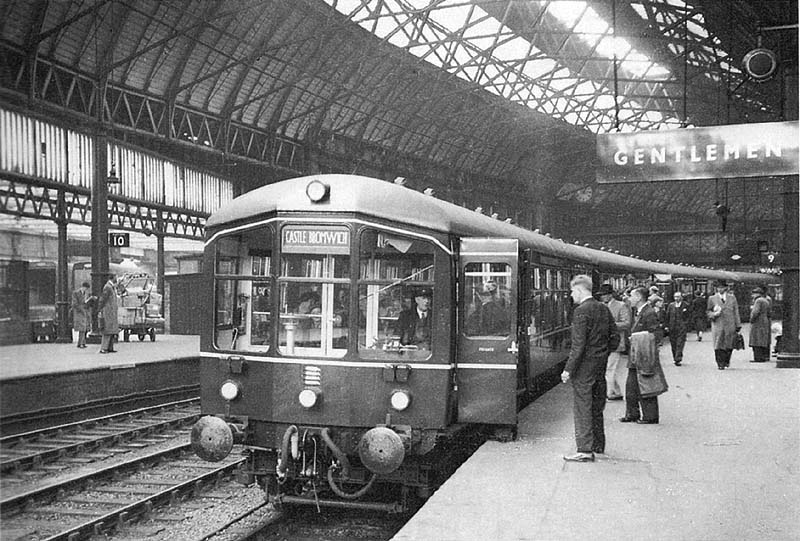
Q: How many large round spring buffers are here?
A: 2